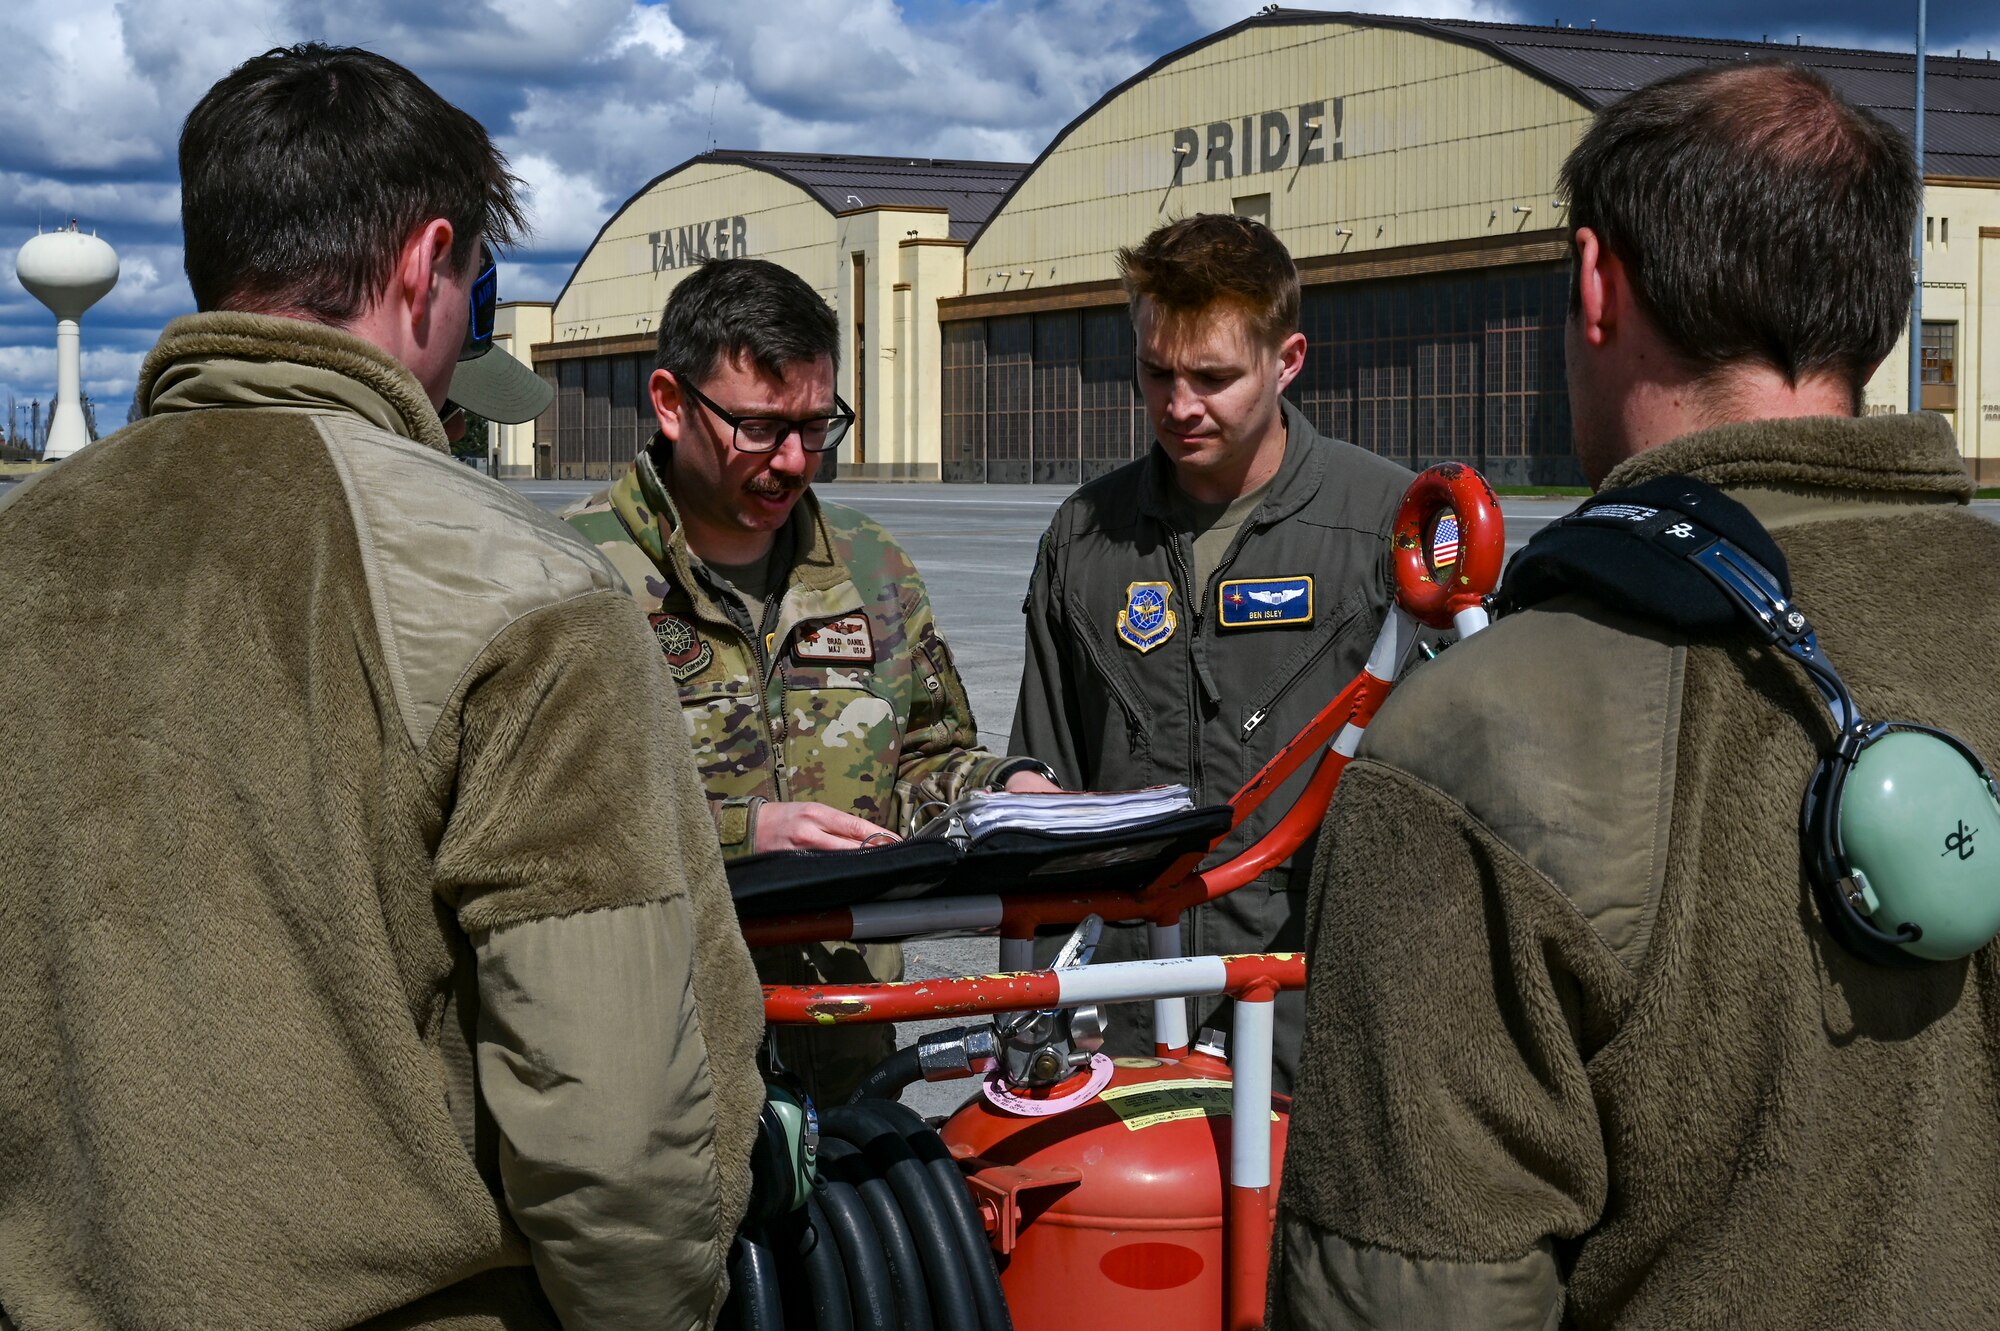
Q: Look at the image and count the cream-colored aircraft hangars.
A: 2